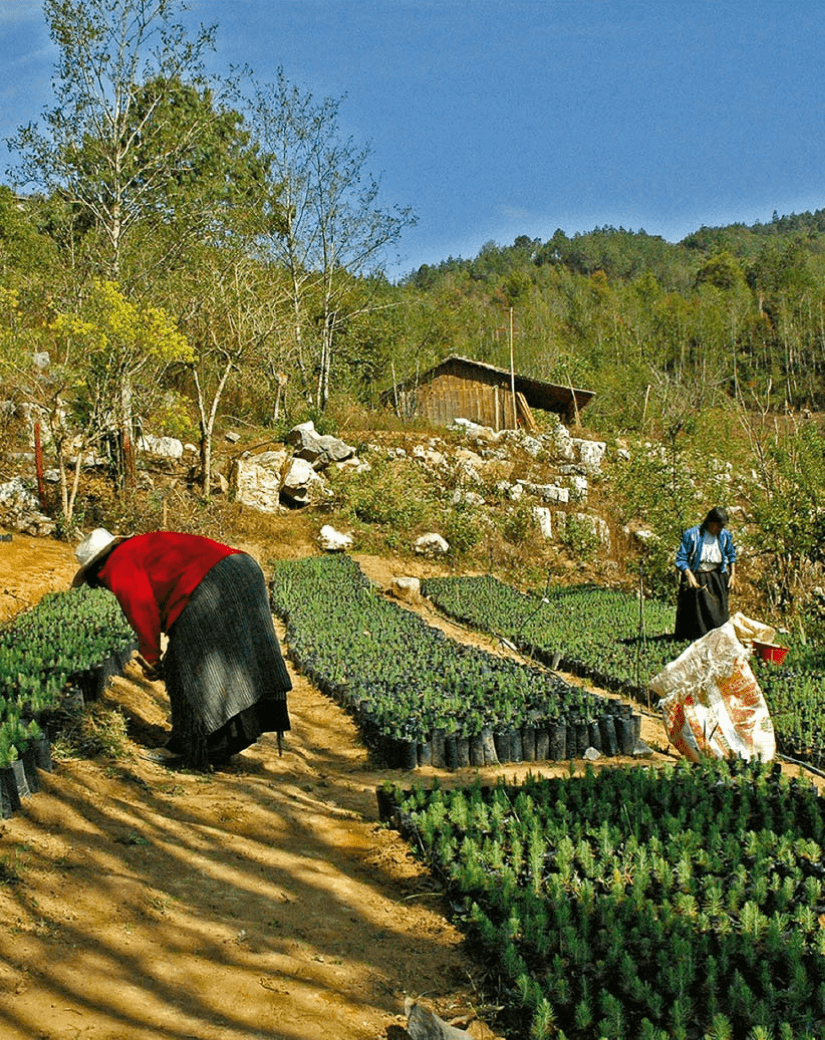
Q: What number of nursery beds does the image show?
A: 4